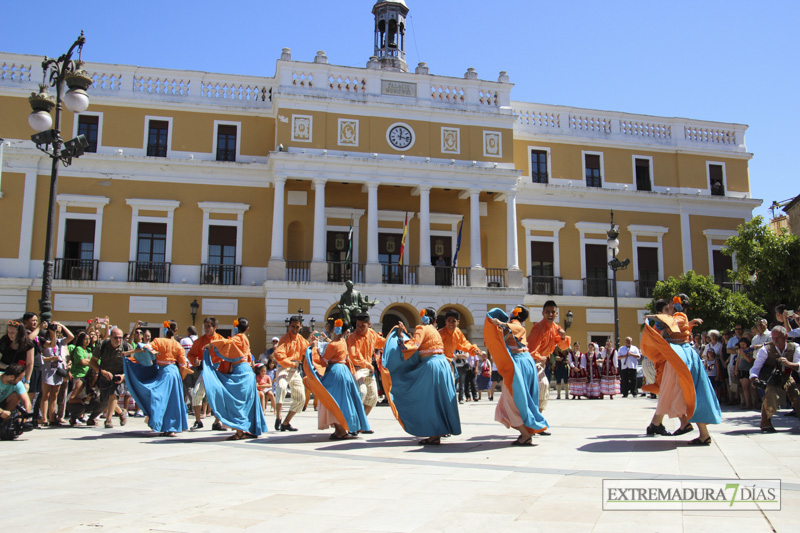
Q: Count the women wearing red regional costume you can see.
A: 3